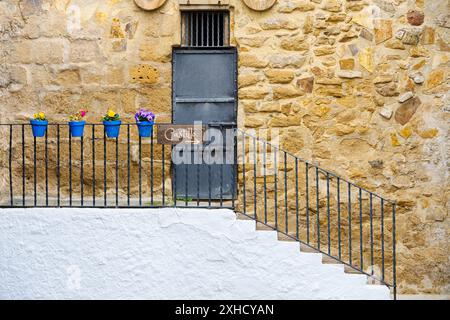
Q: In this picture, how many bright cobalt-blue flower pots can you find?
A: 4